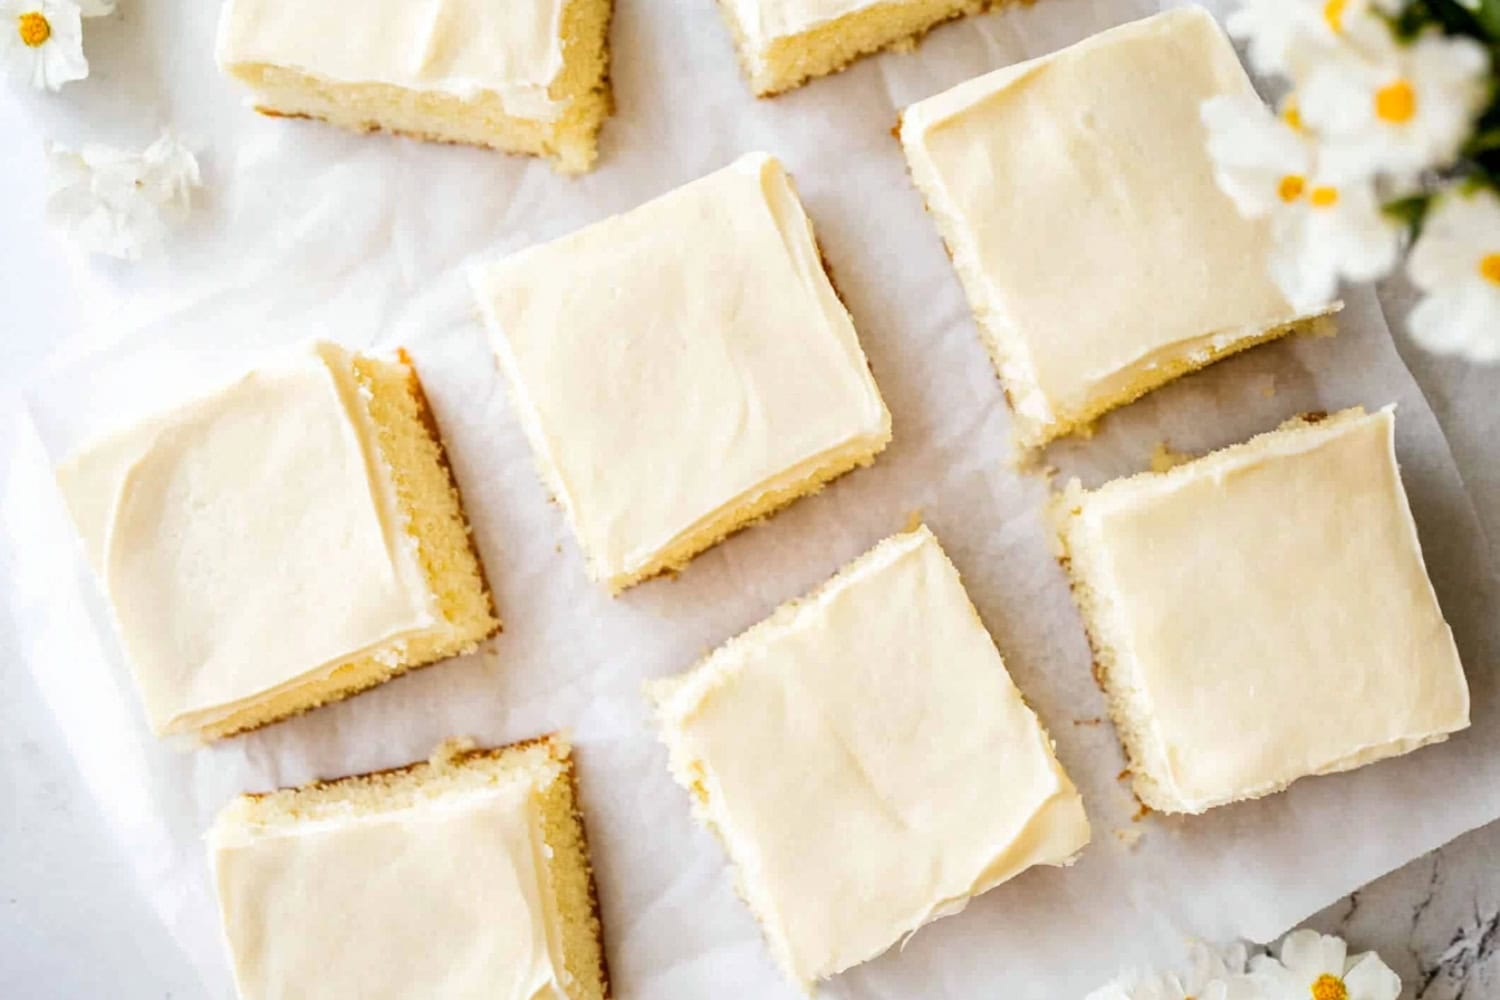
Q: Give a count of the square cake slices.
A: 8